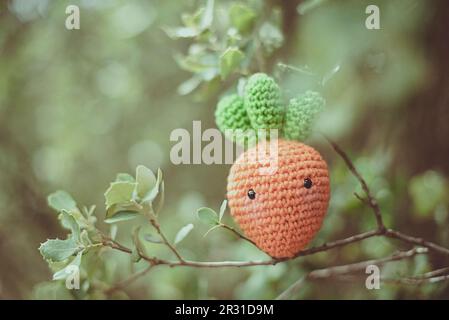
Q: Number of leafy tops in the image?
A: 3